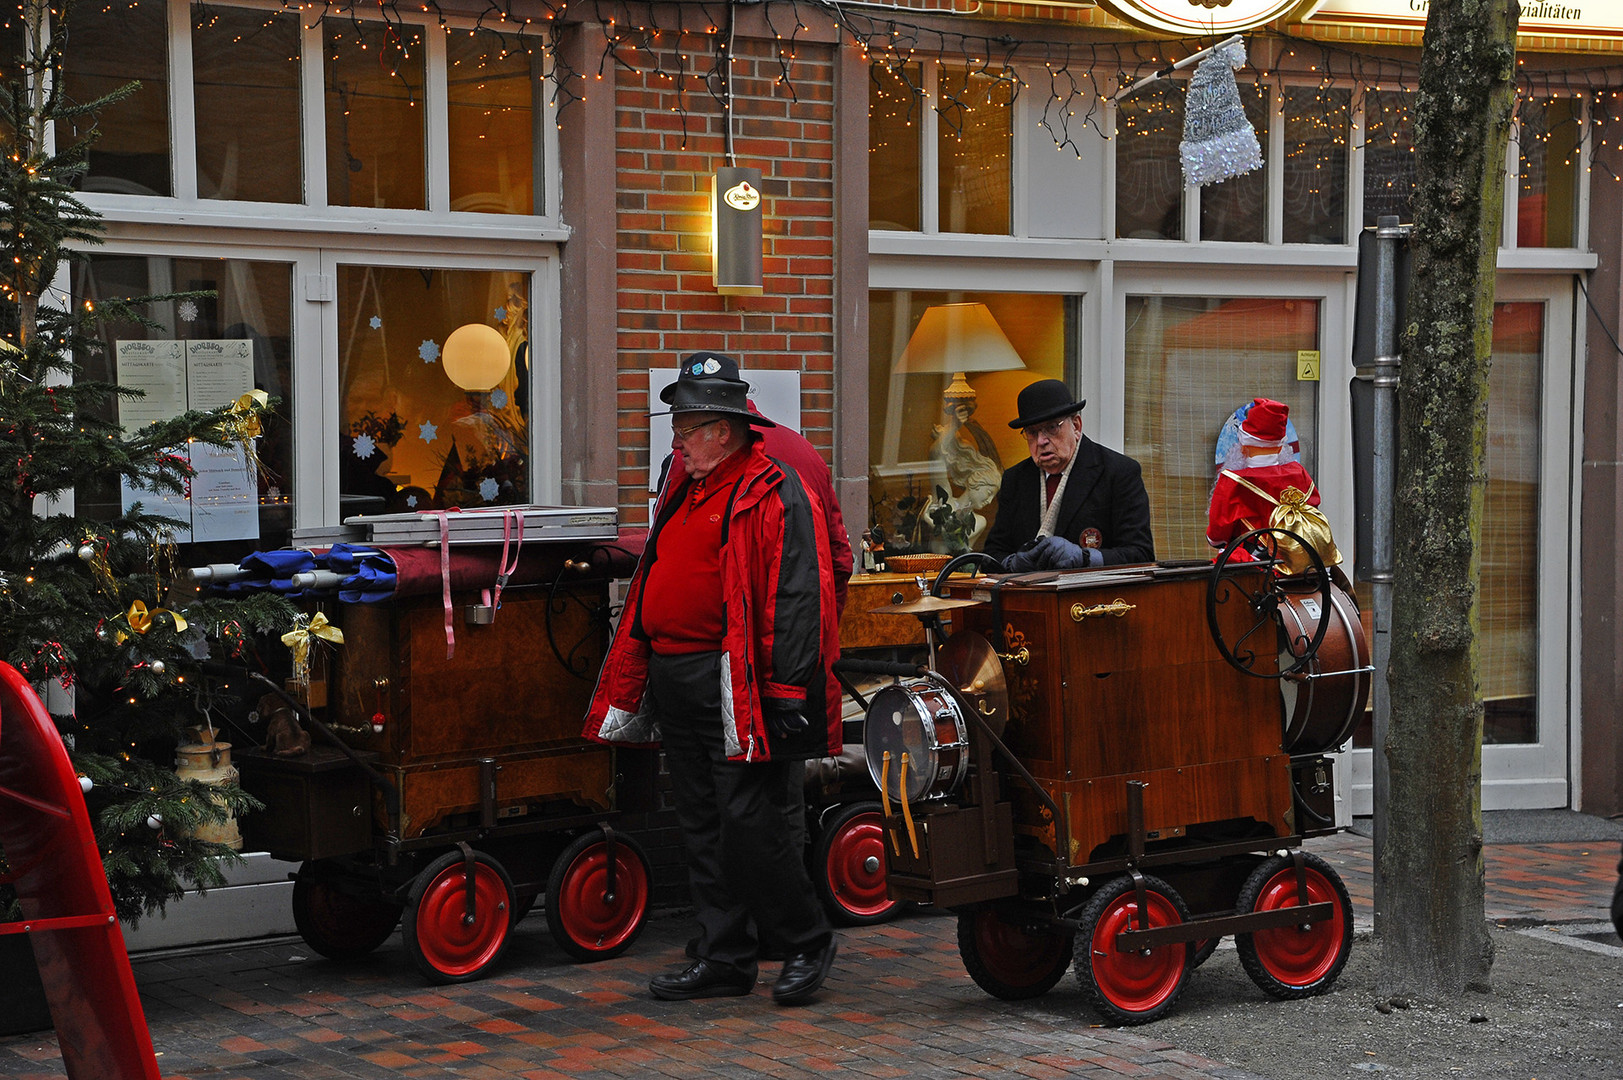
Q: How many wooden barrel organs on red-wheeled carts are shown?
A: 3